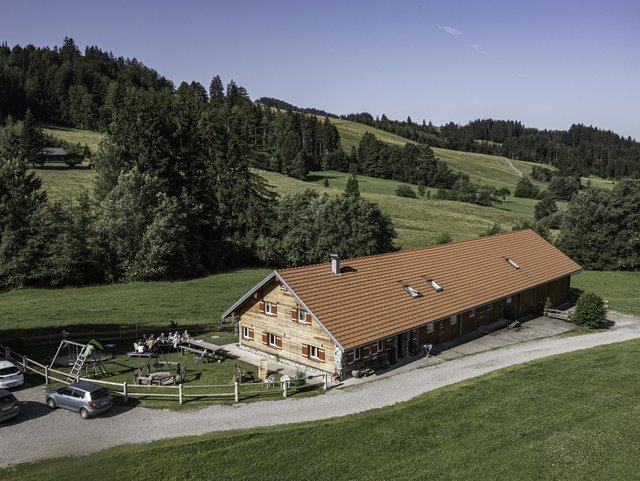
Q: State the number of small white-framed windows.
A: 12